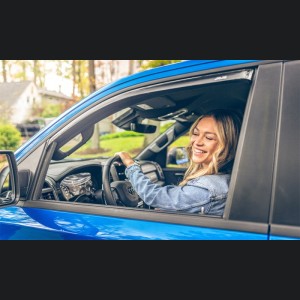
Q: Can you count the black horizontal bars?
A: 2